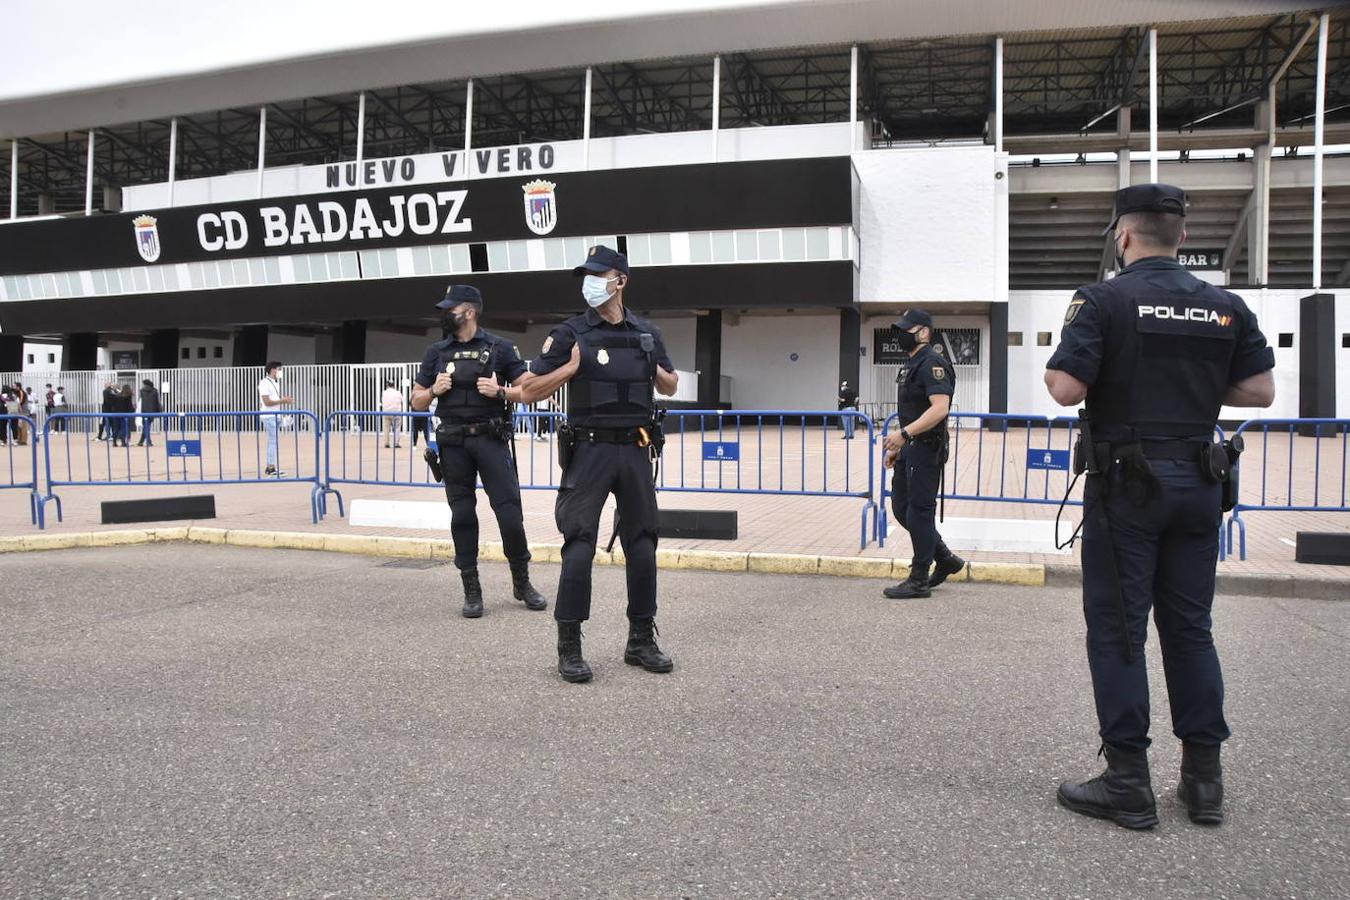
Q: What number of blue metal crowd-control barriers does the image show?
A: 6